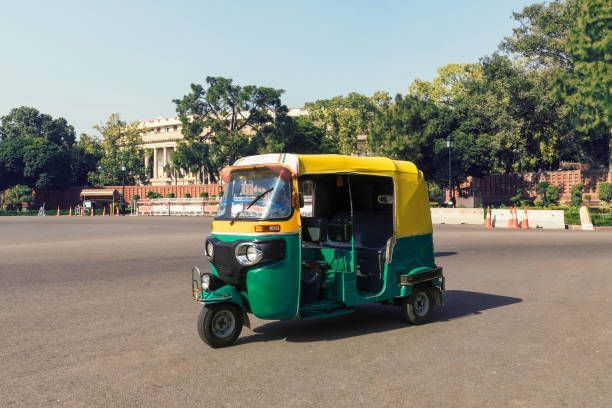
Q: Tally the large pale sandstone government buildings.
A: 1